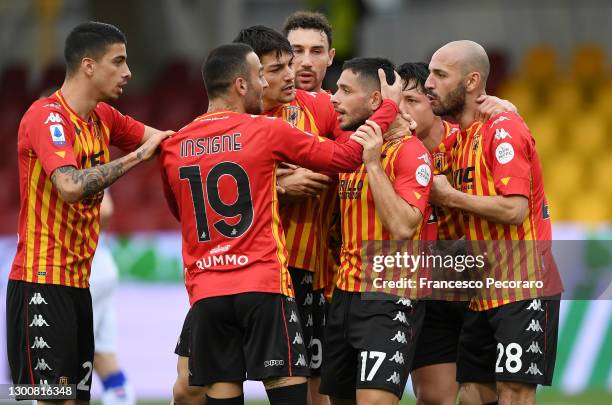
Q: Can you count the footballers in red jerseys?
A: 7